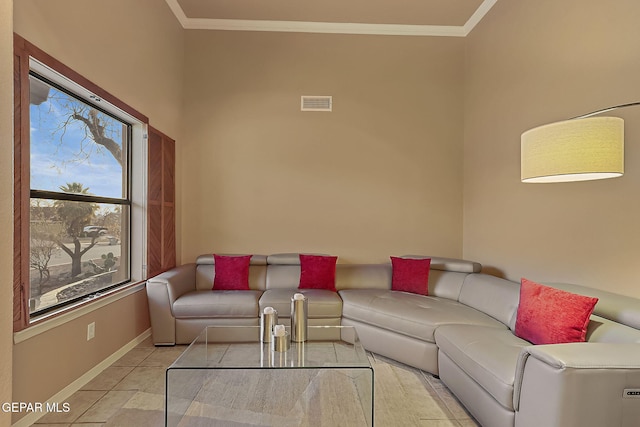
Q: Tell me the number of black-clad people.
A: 0